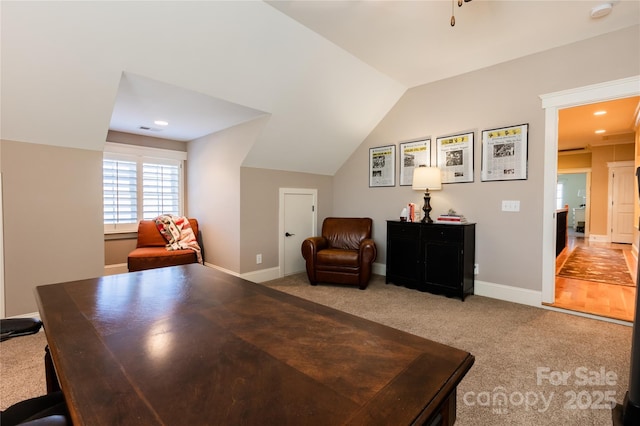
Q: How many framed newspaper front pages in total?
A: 4